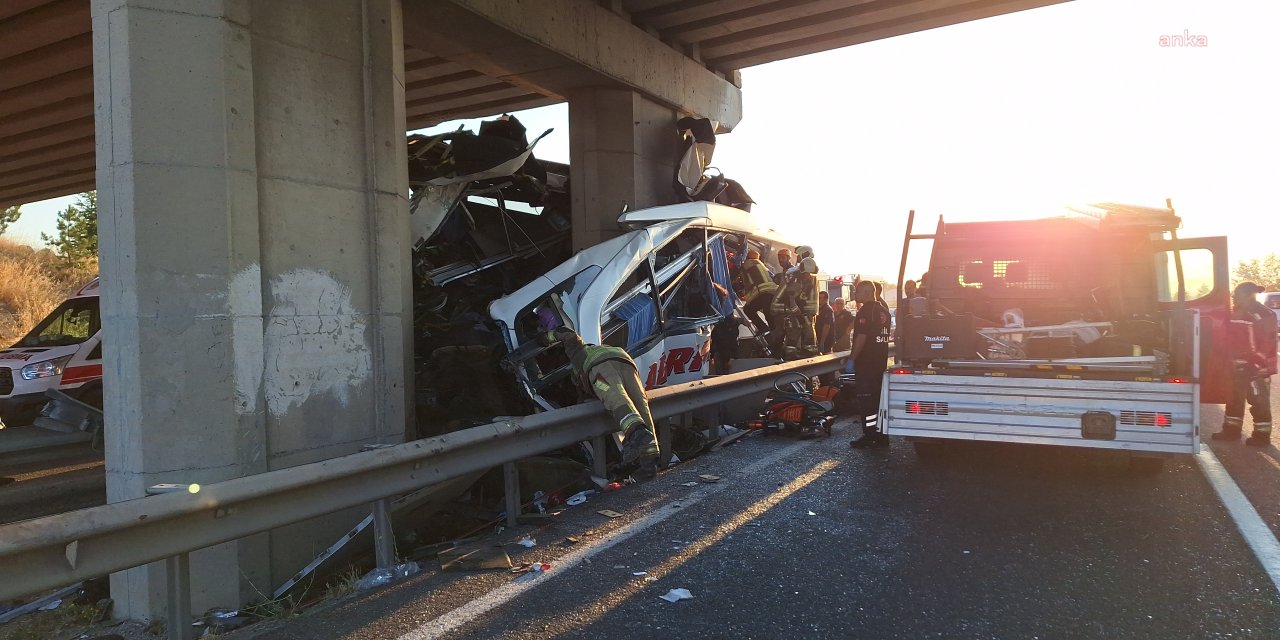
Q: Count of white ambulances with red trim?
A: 1